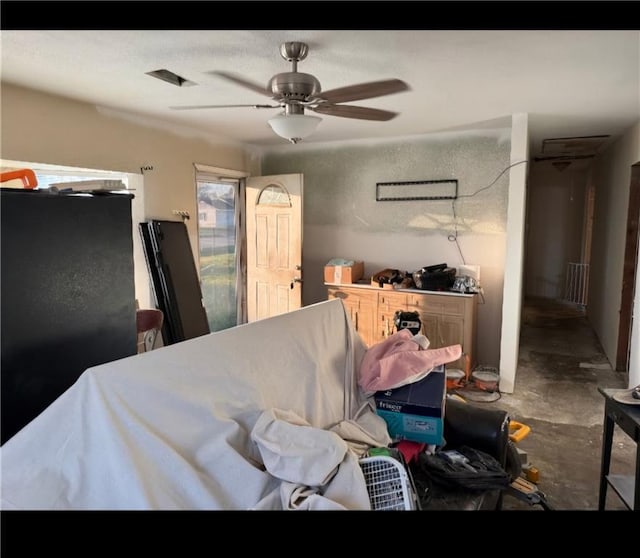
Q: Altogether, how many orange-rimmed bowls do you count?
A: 2